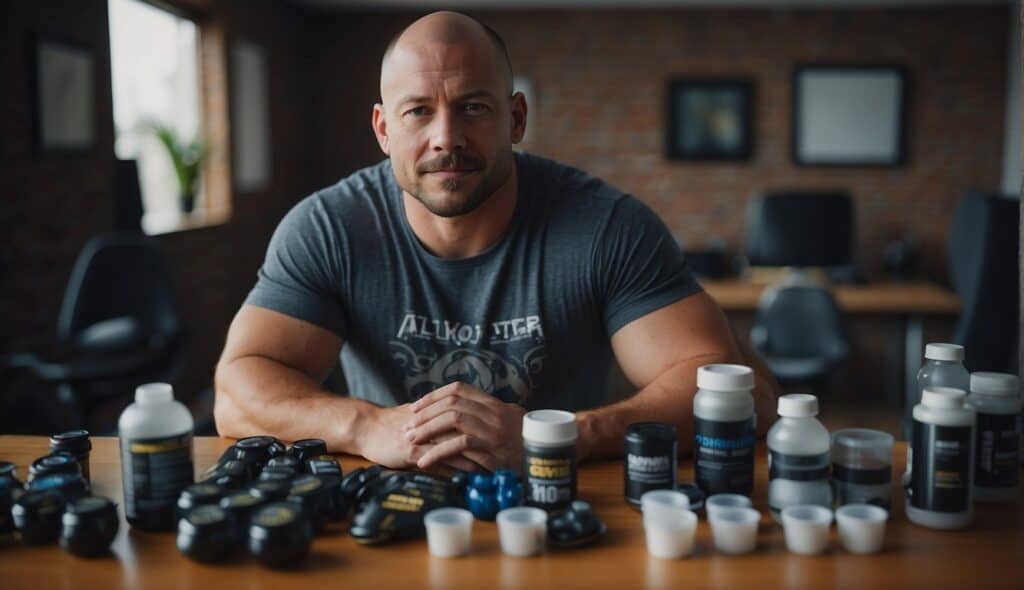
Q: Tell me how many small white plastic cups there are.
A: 8